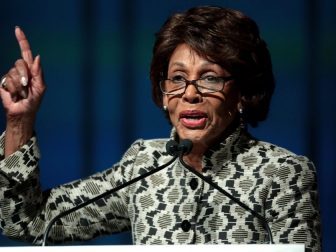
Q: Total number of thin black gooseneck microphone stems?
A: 2